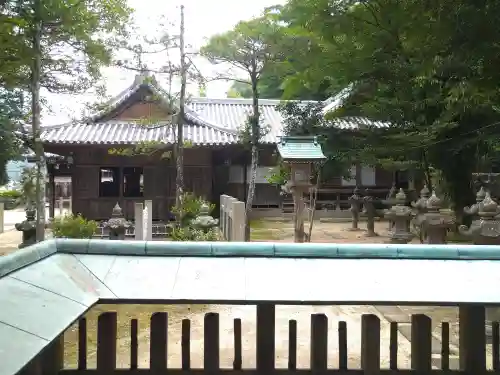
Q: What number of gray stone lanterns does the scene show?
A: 10